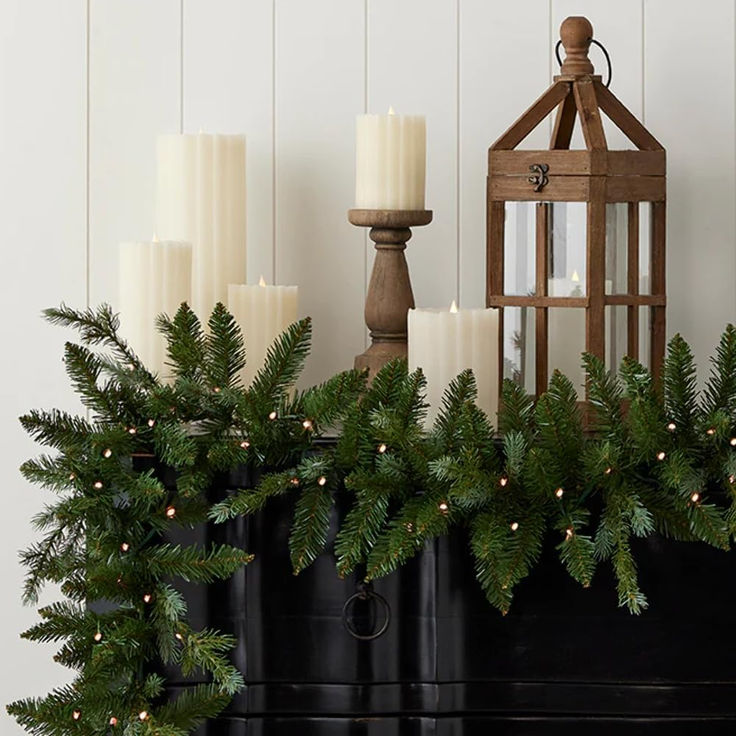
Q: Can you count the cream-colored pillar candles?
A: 6